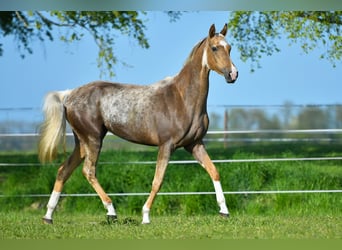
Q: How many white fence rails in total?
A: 3